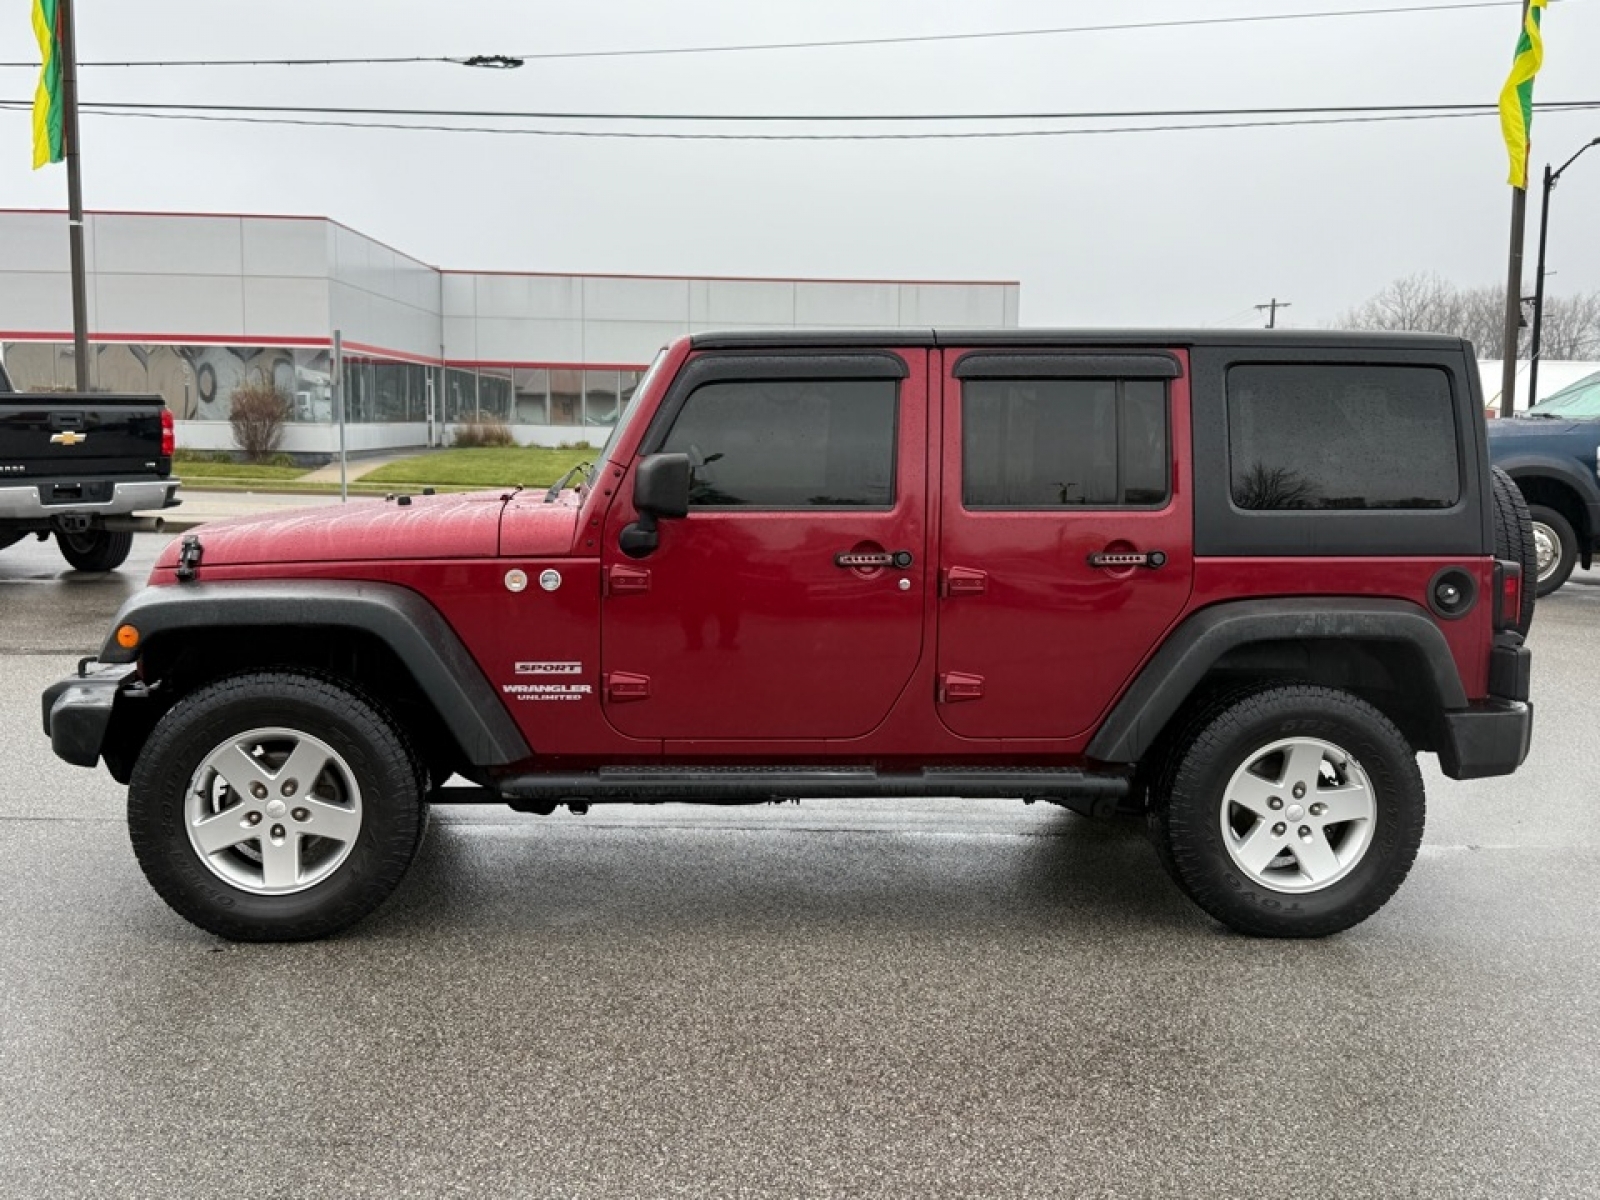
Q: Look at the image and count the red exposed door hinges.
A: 4